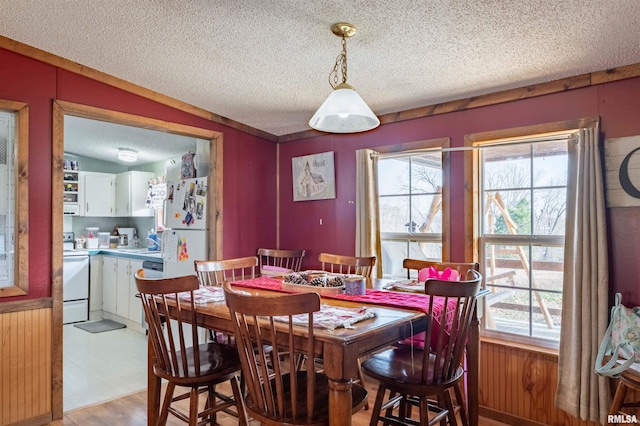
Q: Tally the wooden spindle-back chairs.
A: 7